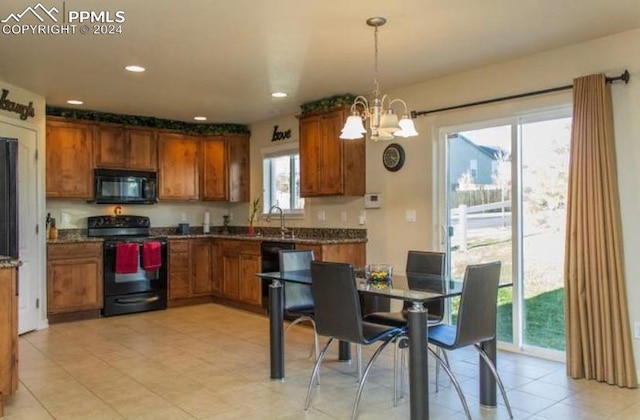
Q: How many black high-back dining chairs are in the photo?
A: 4